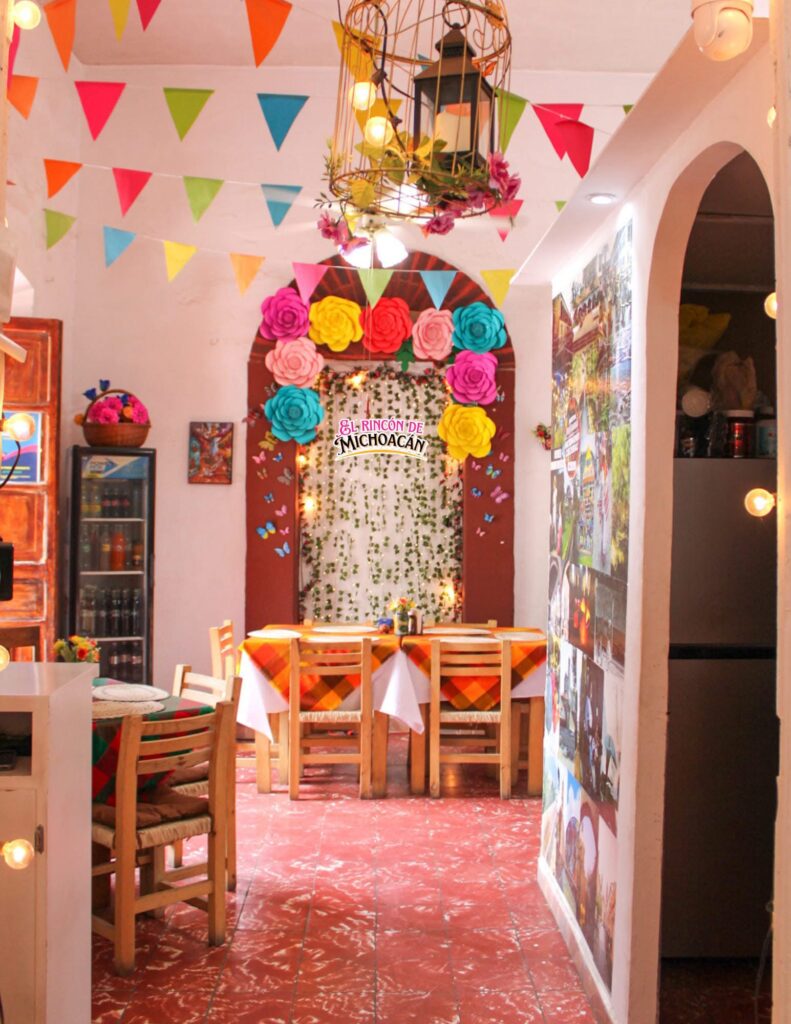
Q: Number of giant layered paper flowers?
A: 9